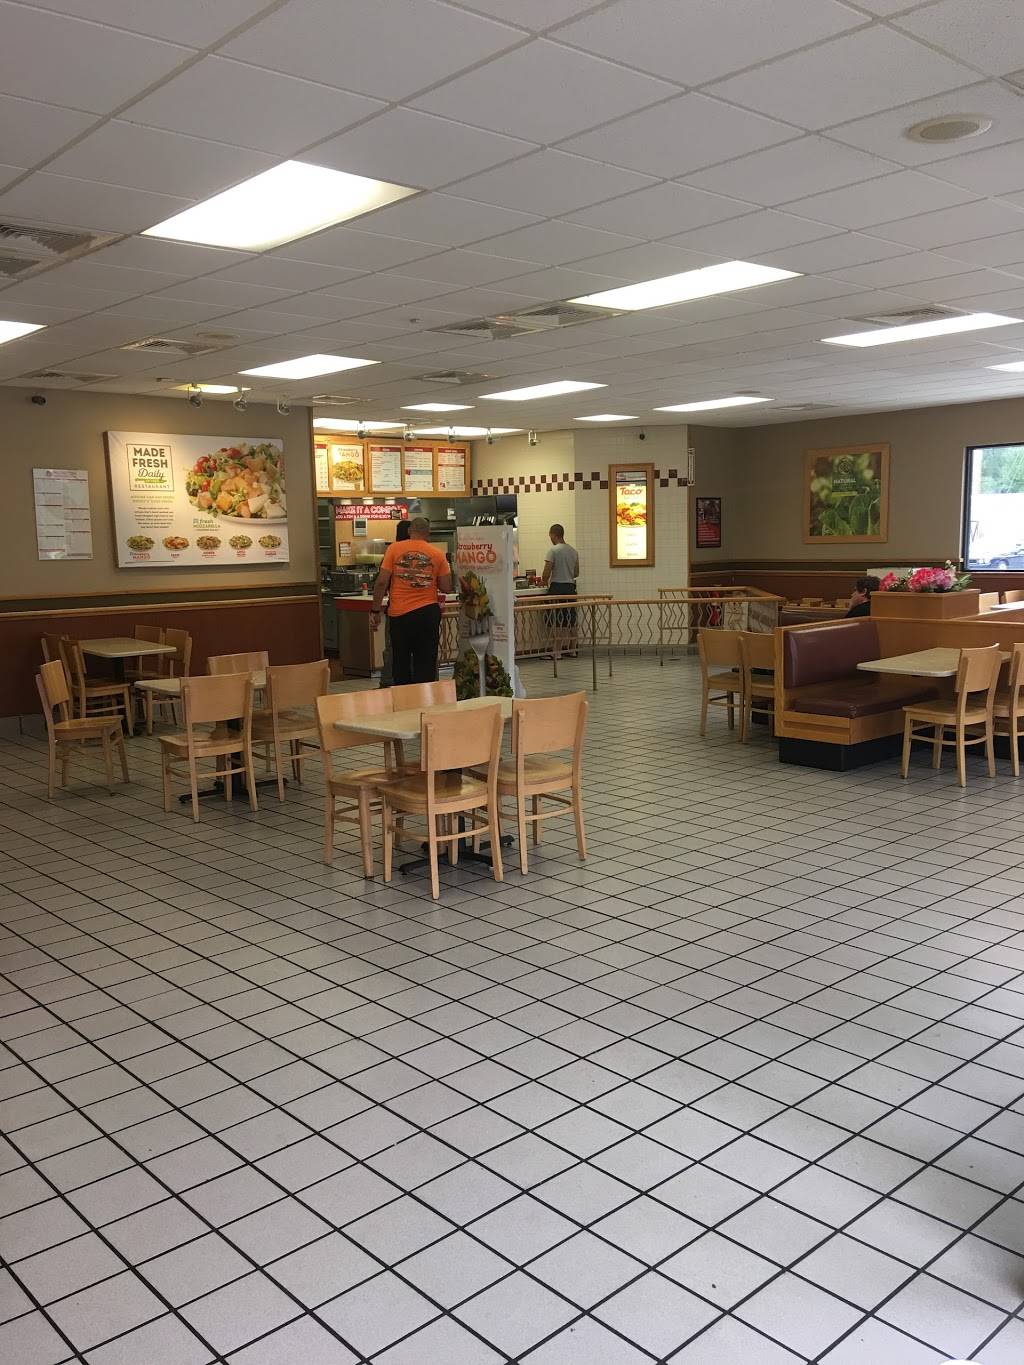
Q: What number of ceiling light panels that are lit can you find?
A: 13